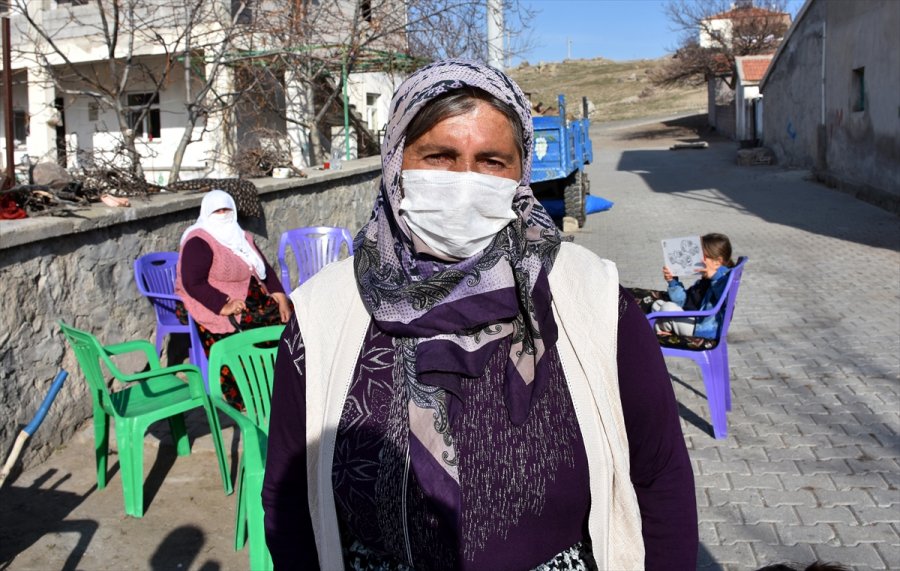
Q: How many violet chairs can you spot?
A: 3